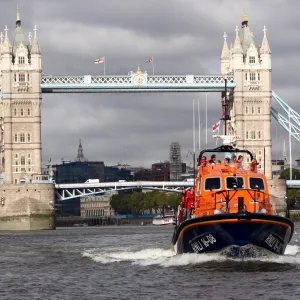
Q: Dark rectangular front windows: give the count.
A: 3